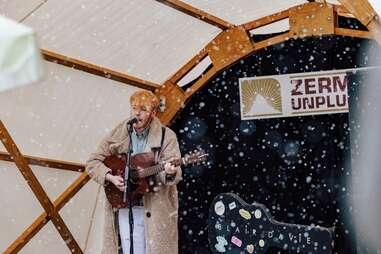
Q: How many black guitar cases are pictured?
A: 1